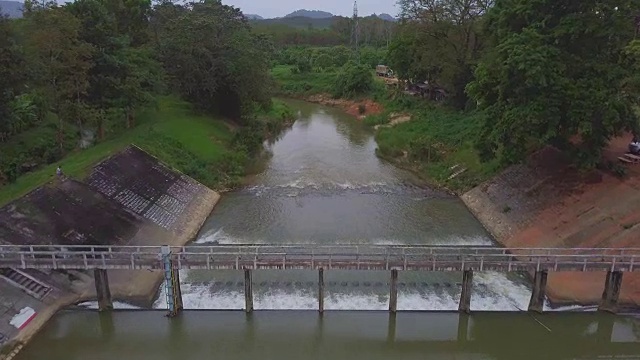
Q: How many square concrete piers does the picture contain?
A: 8